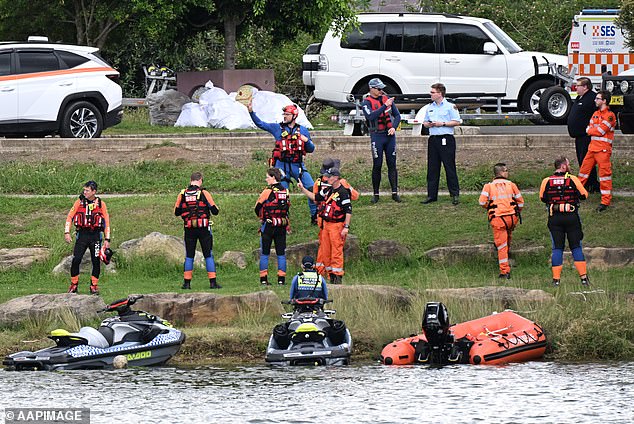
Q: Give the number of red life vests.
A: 7